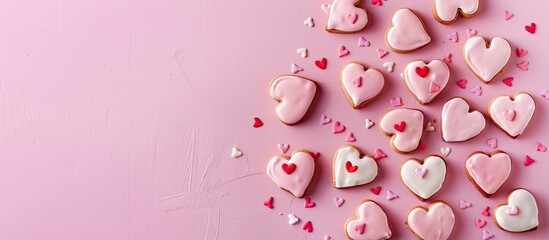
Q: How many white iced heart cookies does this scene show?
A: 3